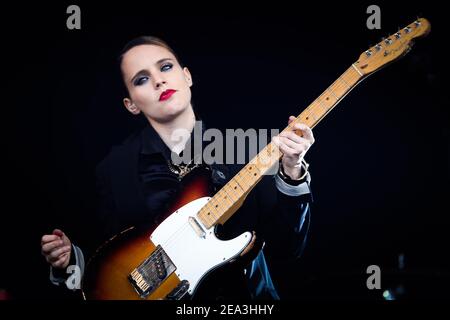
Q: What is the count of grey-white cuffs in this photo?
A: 2